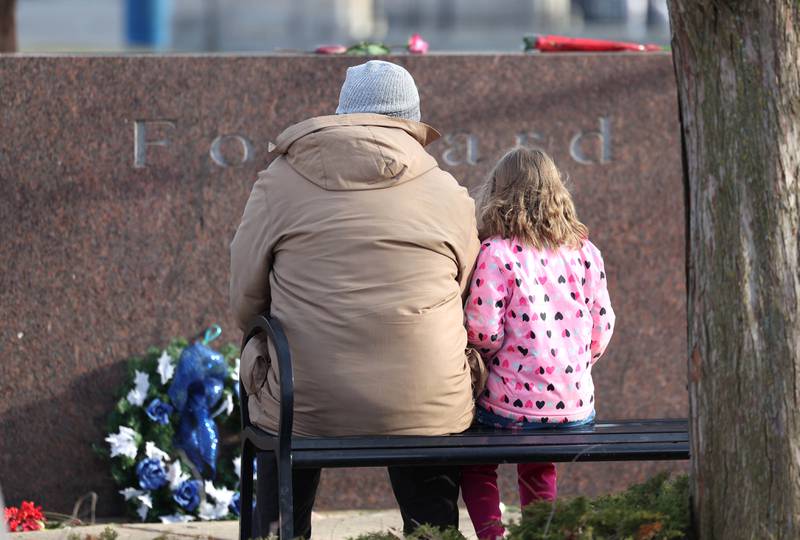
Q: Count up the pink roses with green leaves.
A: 1